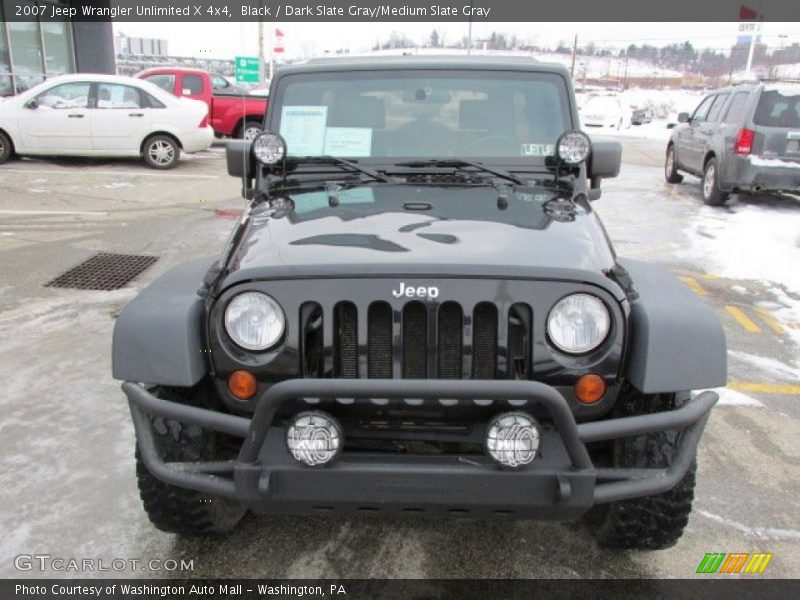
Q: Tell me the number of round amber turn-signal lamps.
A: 2